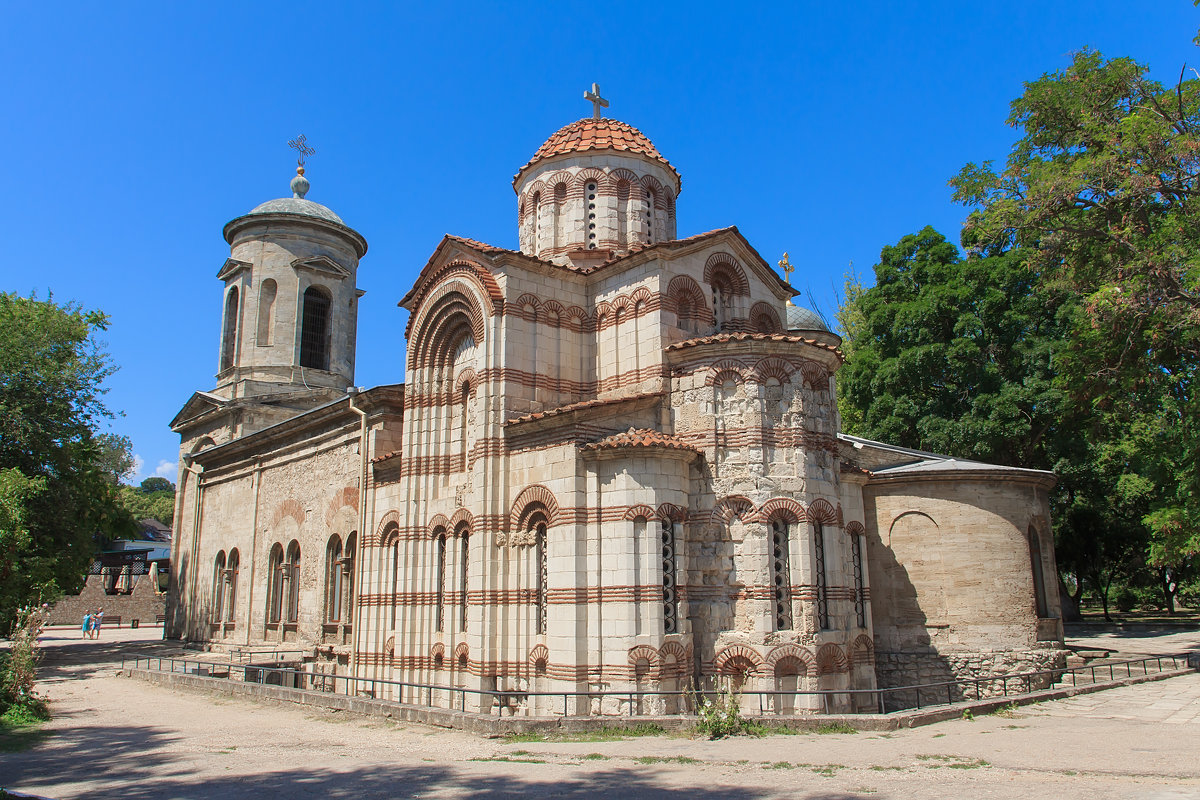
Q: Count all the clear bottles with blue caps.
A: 0